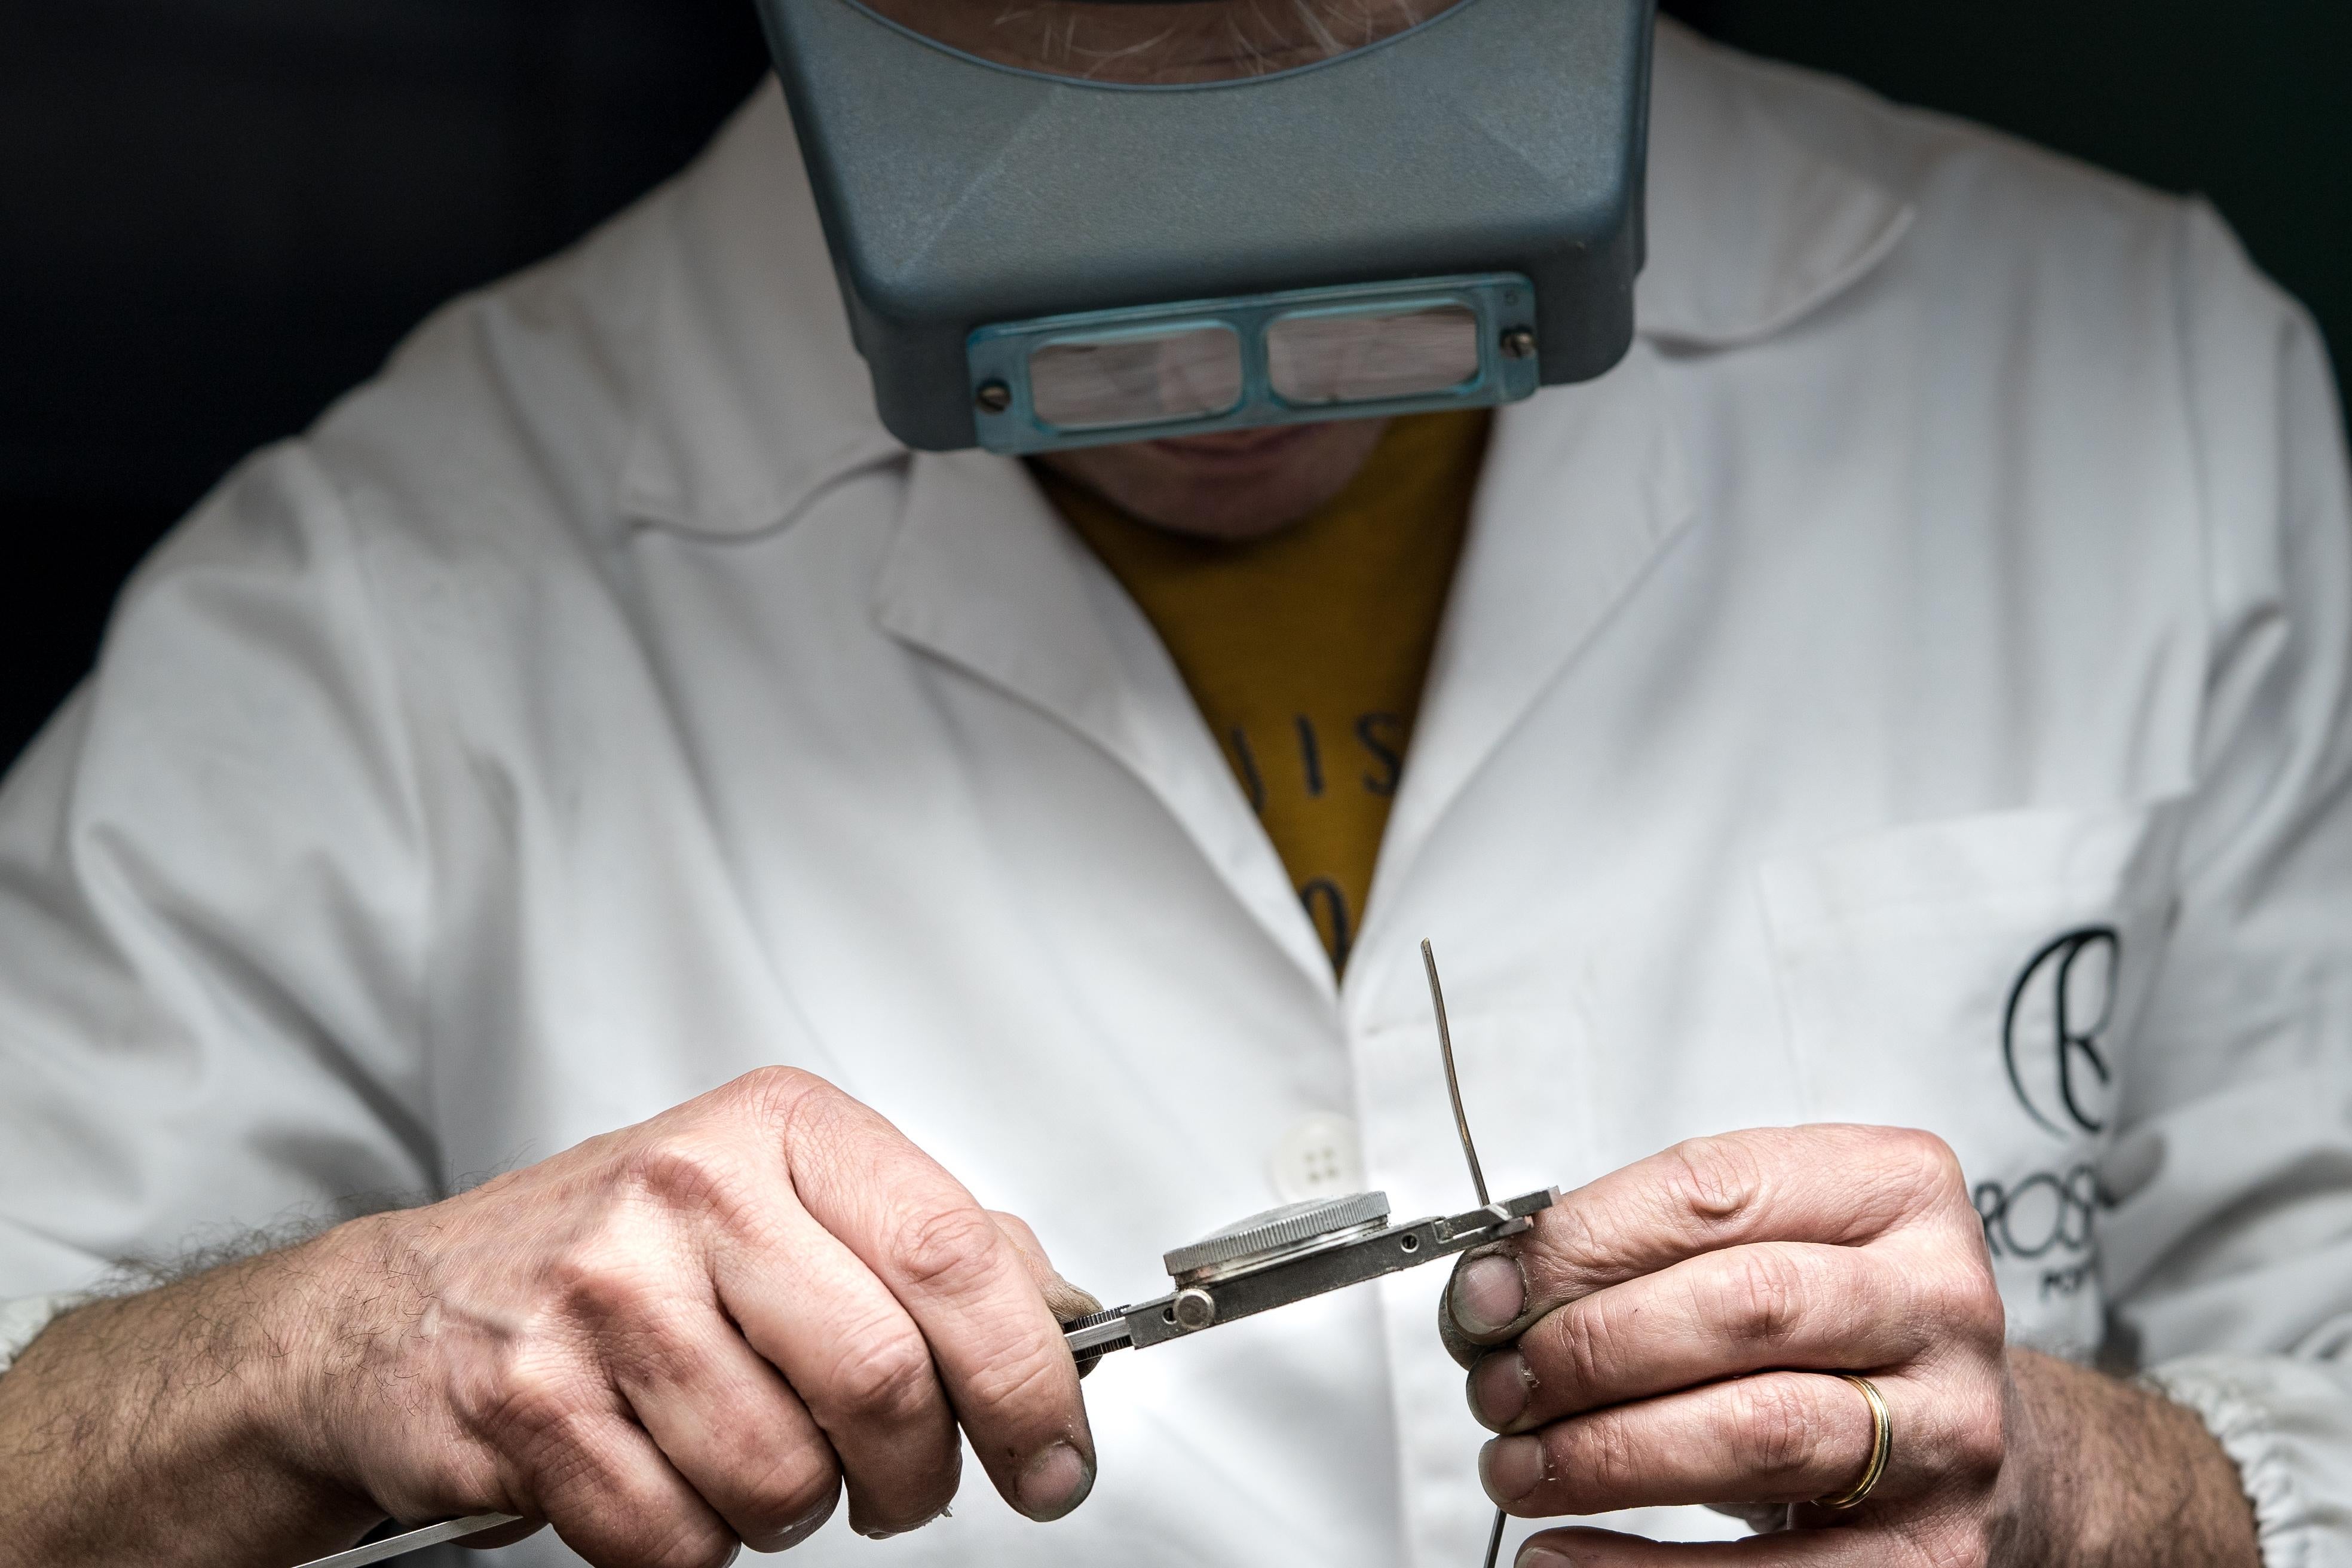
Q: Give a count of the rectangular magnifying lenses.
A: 2